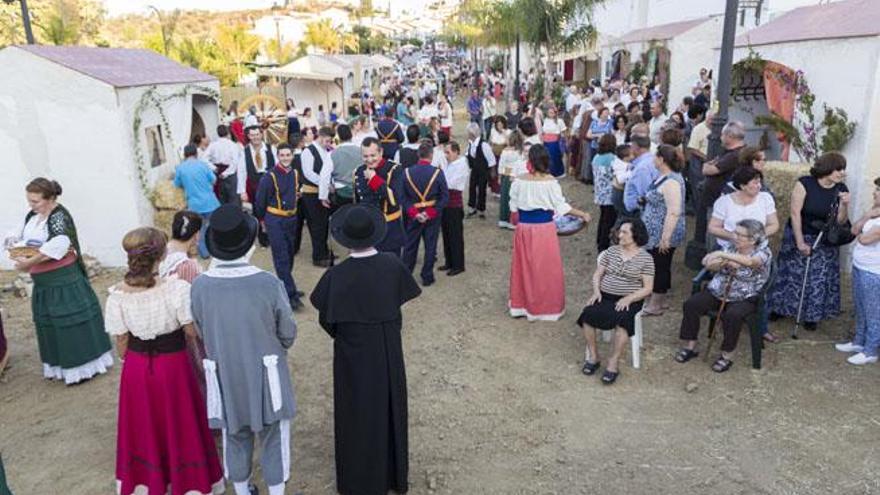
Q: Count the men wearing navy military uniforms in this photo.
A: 4